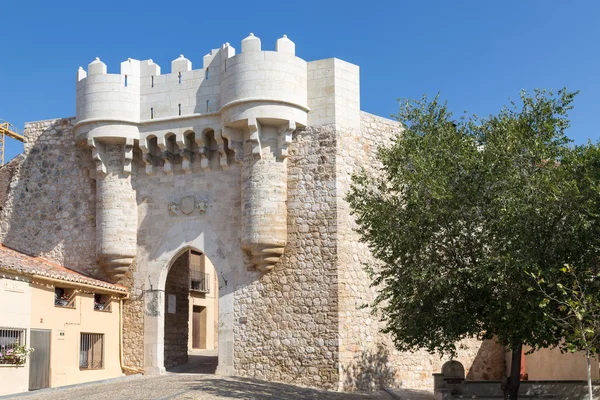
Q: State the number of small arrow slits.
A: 8